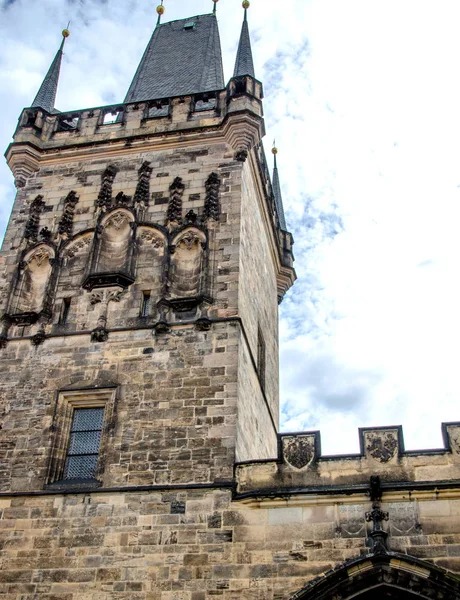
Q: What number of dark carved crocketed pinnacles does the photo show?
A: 6